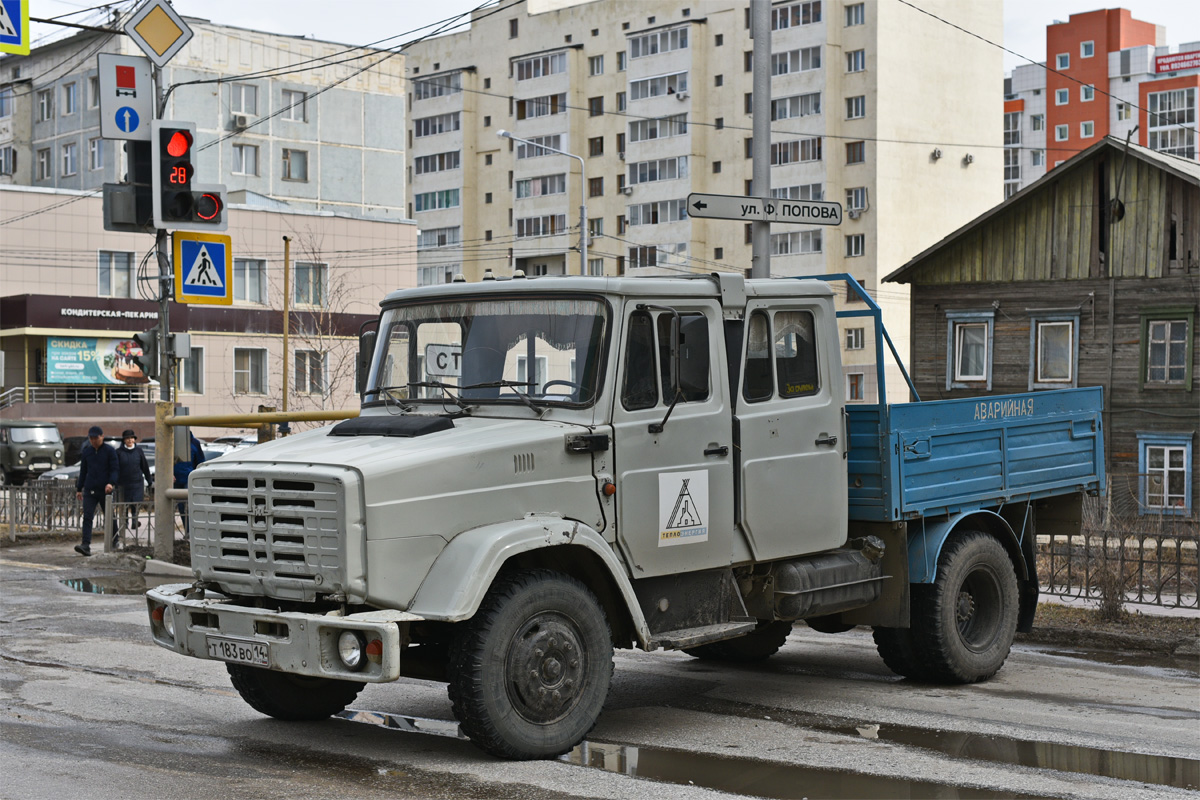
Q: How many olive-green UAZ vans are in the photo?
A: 1